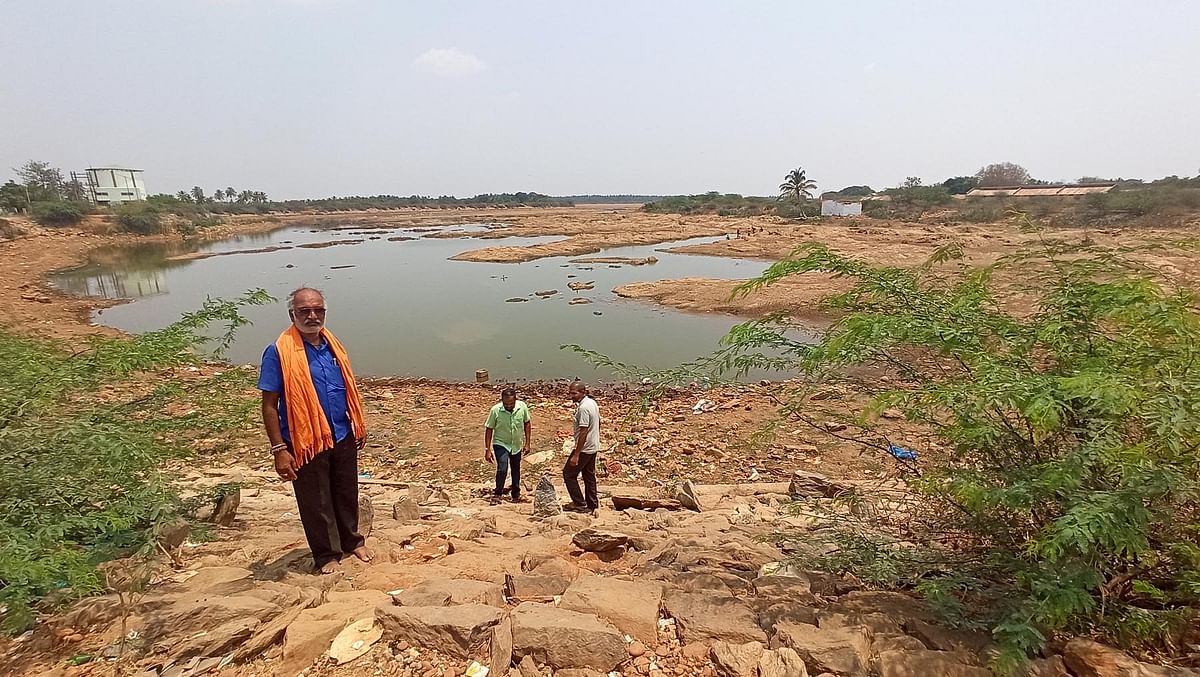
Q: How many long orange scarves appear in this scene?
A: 1